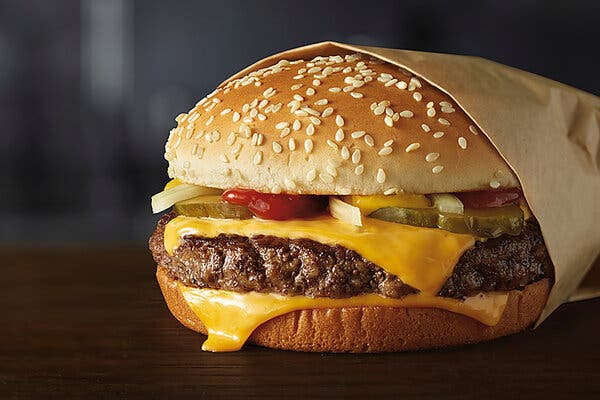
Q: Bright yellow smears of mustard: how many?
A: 2